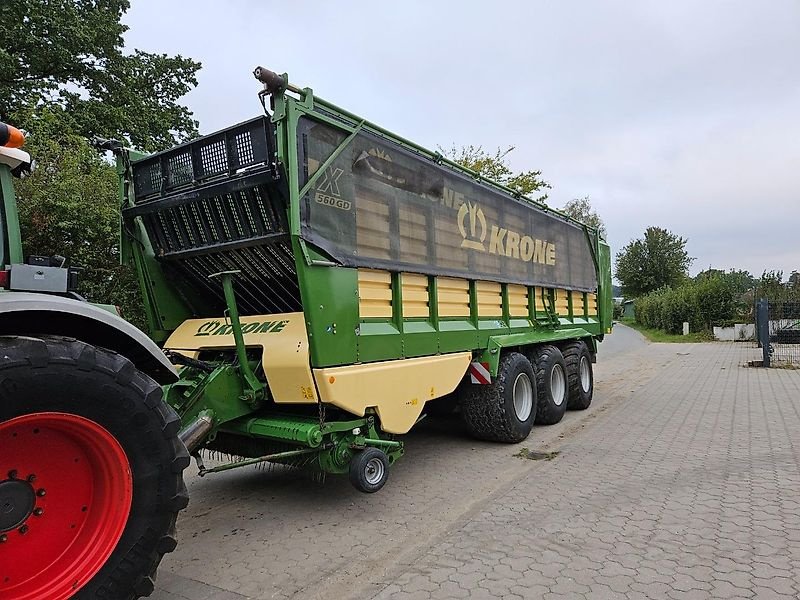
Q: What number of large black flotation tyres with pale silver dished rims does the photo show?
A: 3